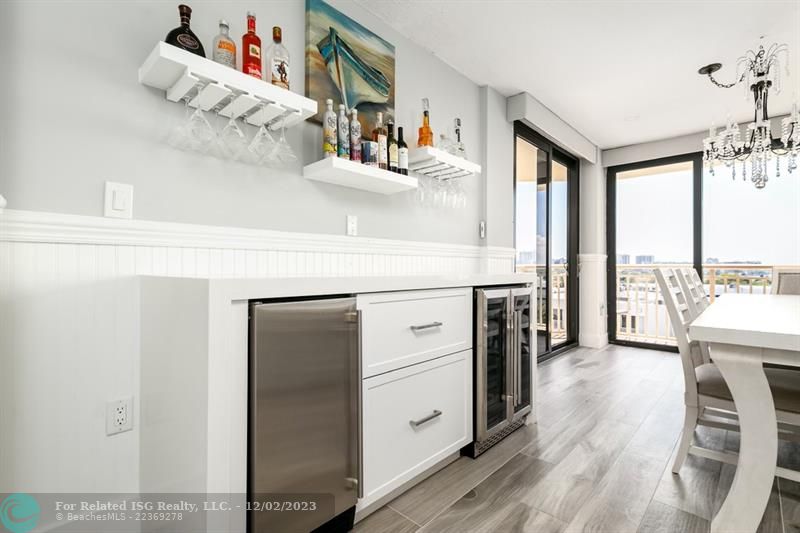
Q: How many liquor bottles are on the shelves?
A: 12